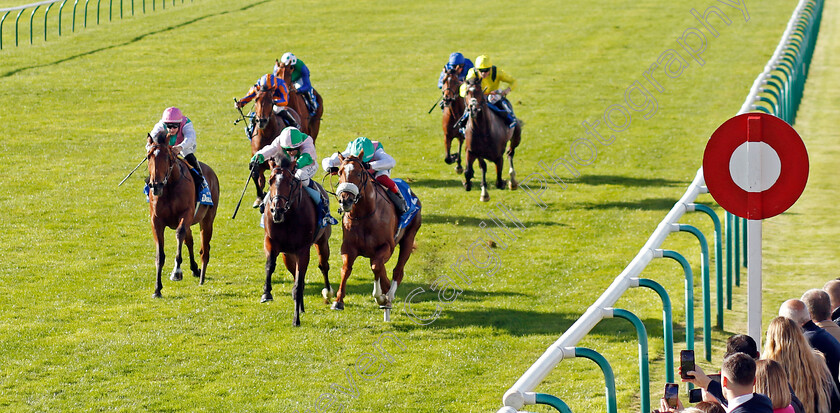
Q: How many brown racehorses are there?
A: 7